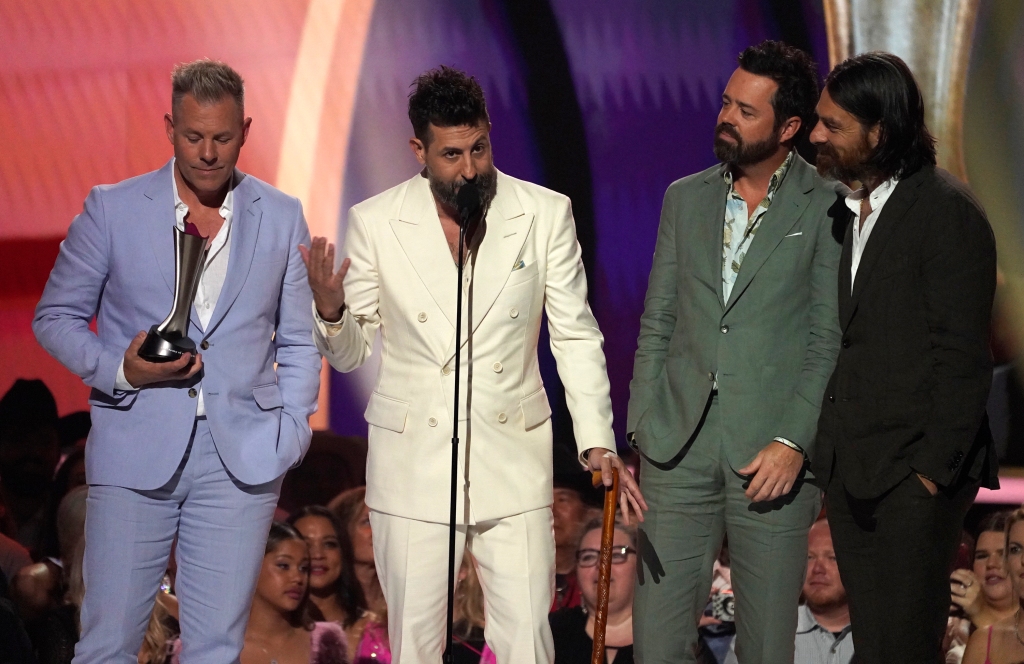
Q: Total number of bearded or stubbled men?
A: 4